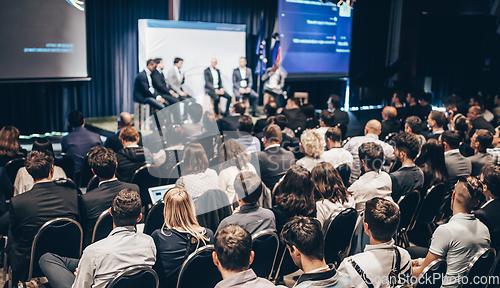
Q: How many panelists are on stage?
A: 6